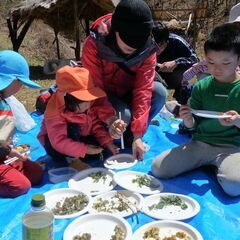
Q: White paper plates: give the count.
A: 9